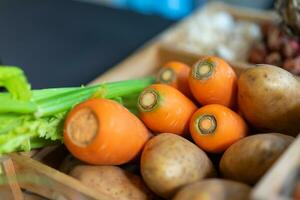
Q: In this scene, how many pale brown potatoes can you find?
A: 5